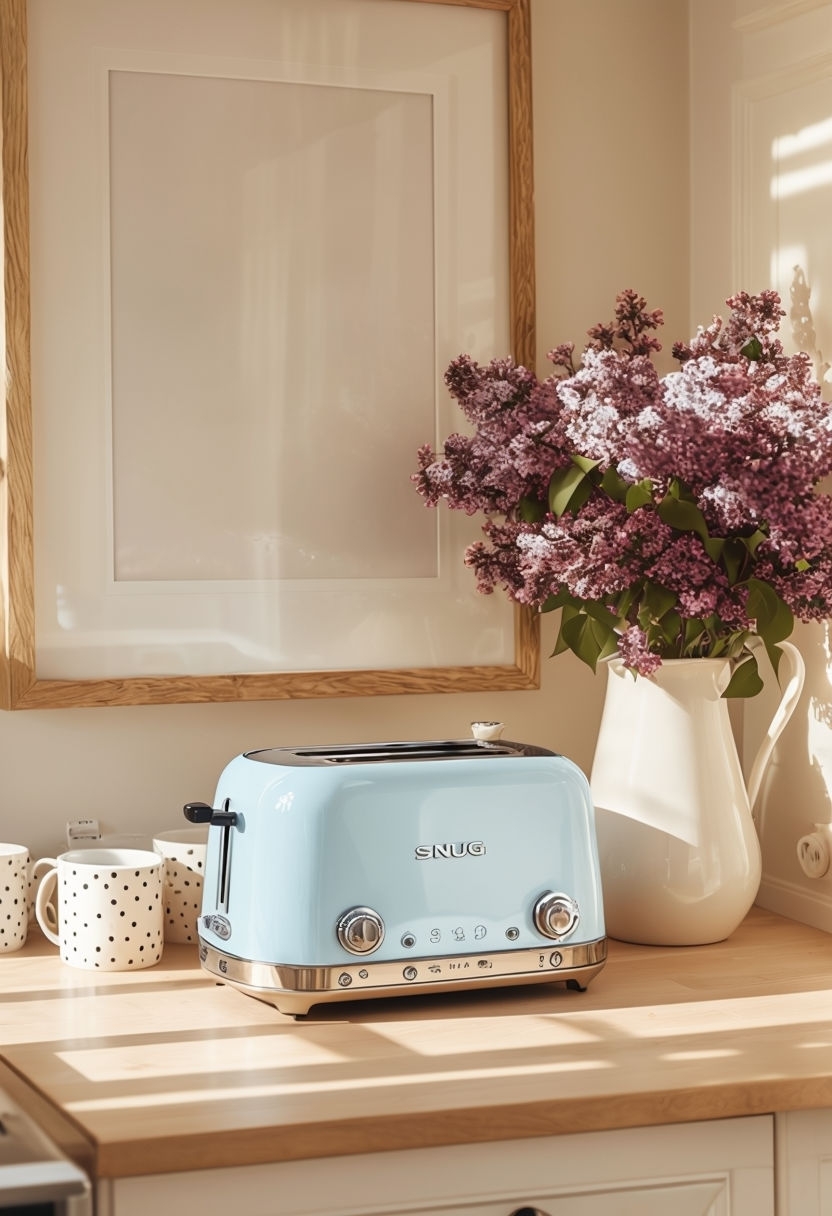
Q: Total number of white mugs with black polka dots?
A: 3